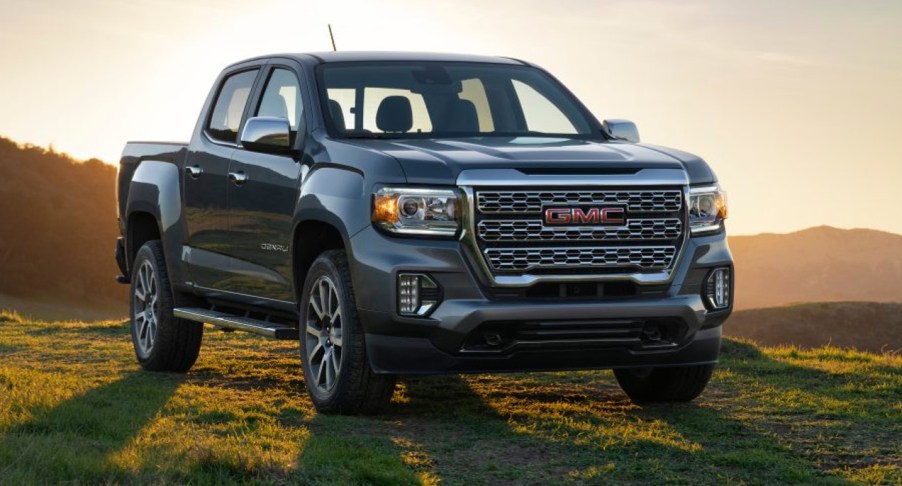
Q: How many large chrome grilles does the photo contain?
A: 1